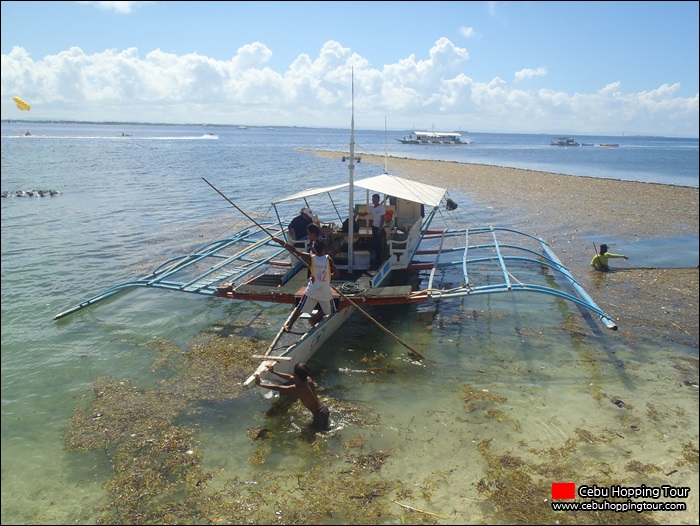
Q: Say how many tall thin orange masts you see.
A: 0